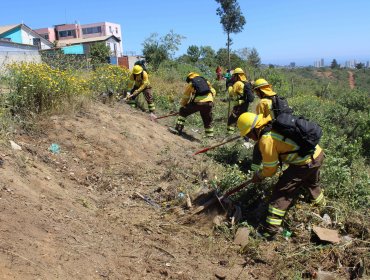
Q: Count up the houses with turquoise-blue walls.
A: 2